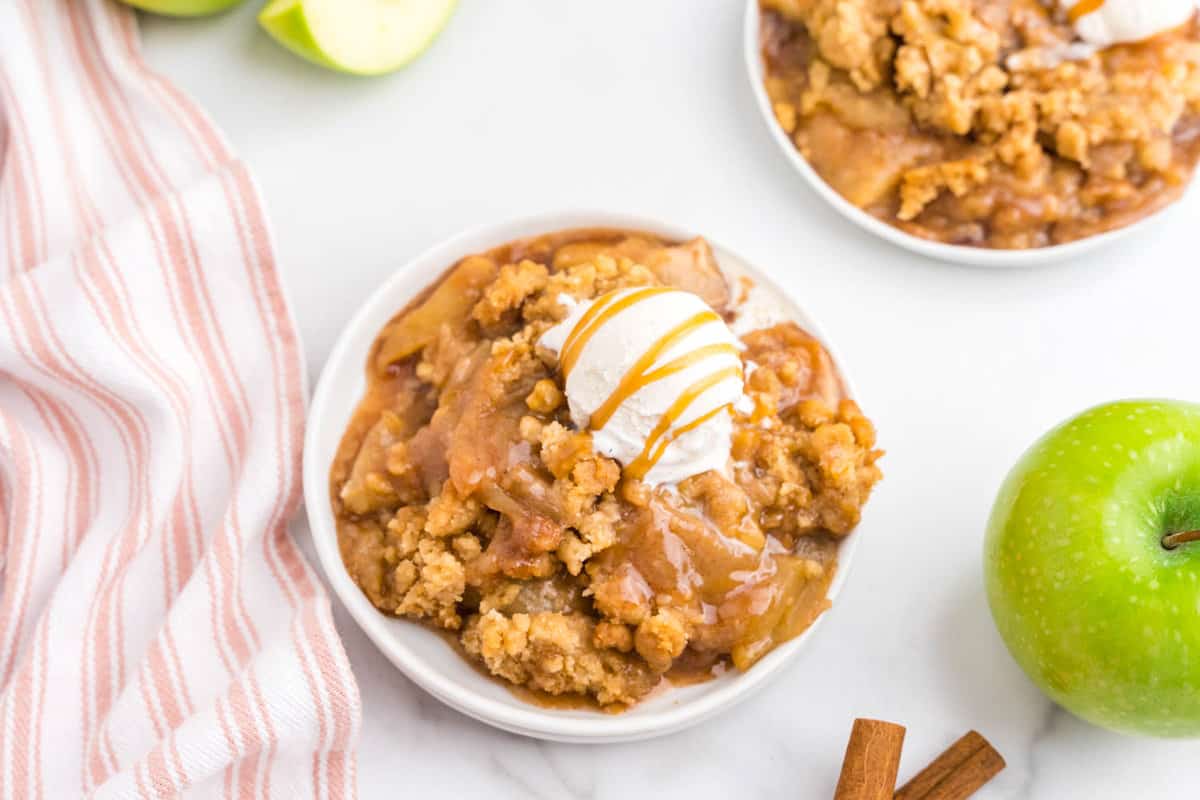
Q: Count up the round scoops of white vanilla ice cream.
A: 2